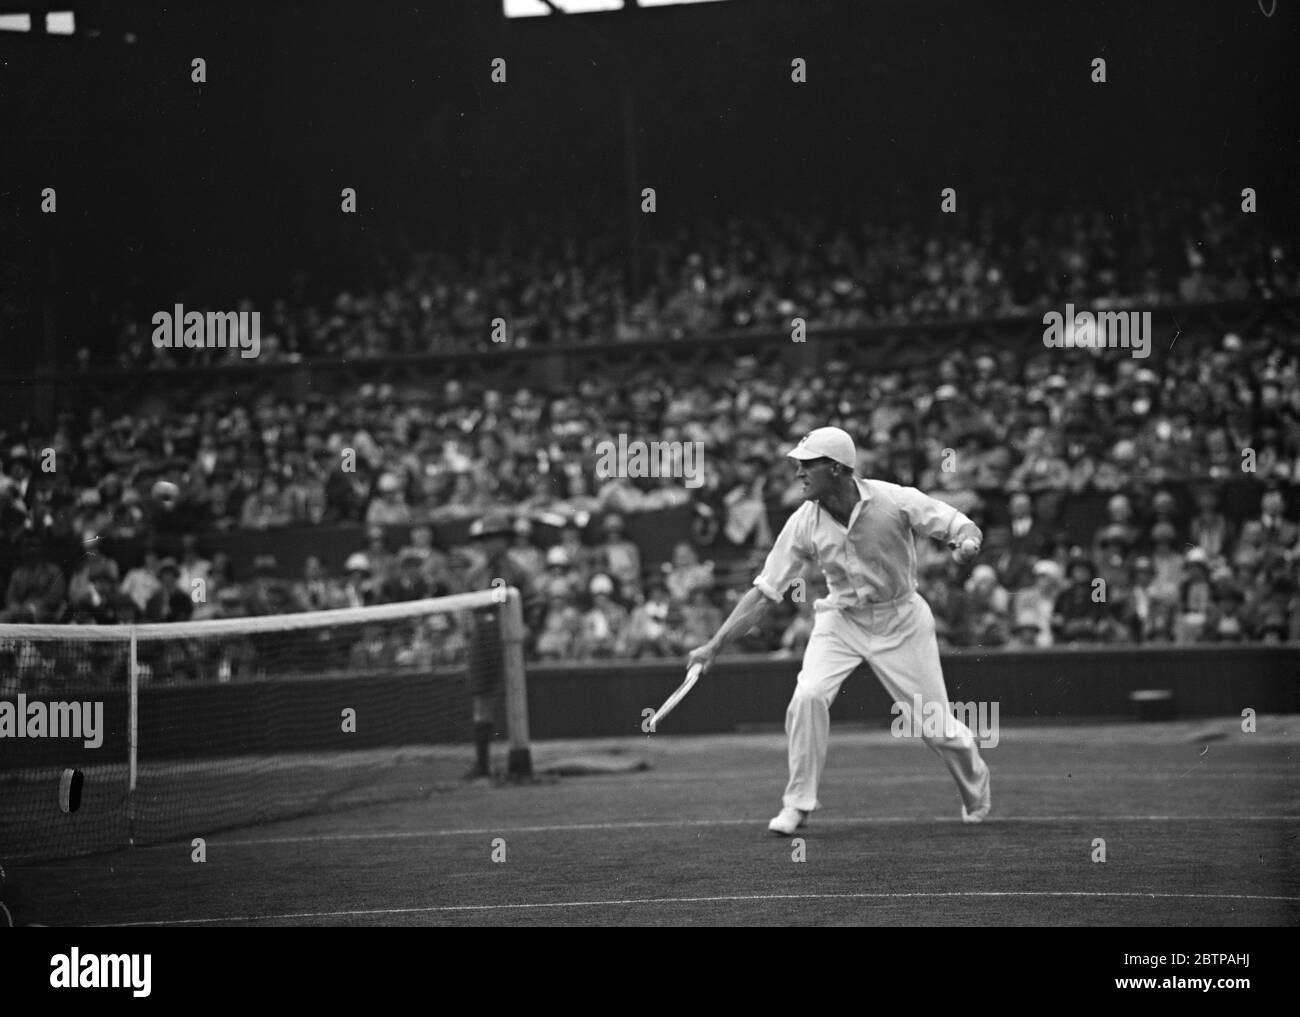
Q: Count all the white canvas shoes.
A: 2